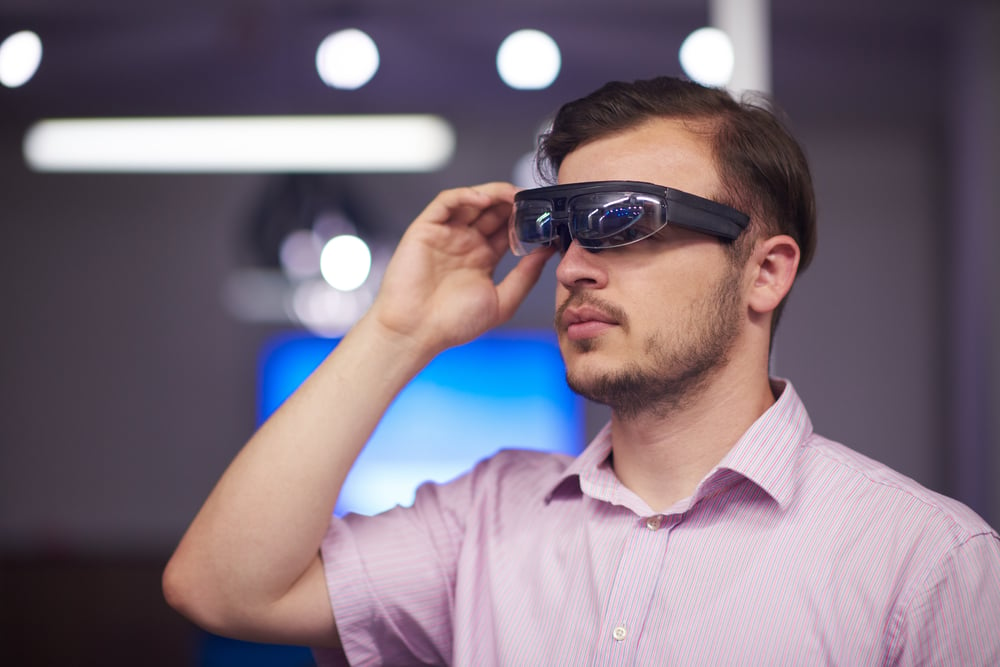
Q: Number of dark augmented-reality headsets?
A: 1